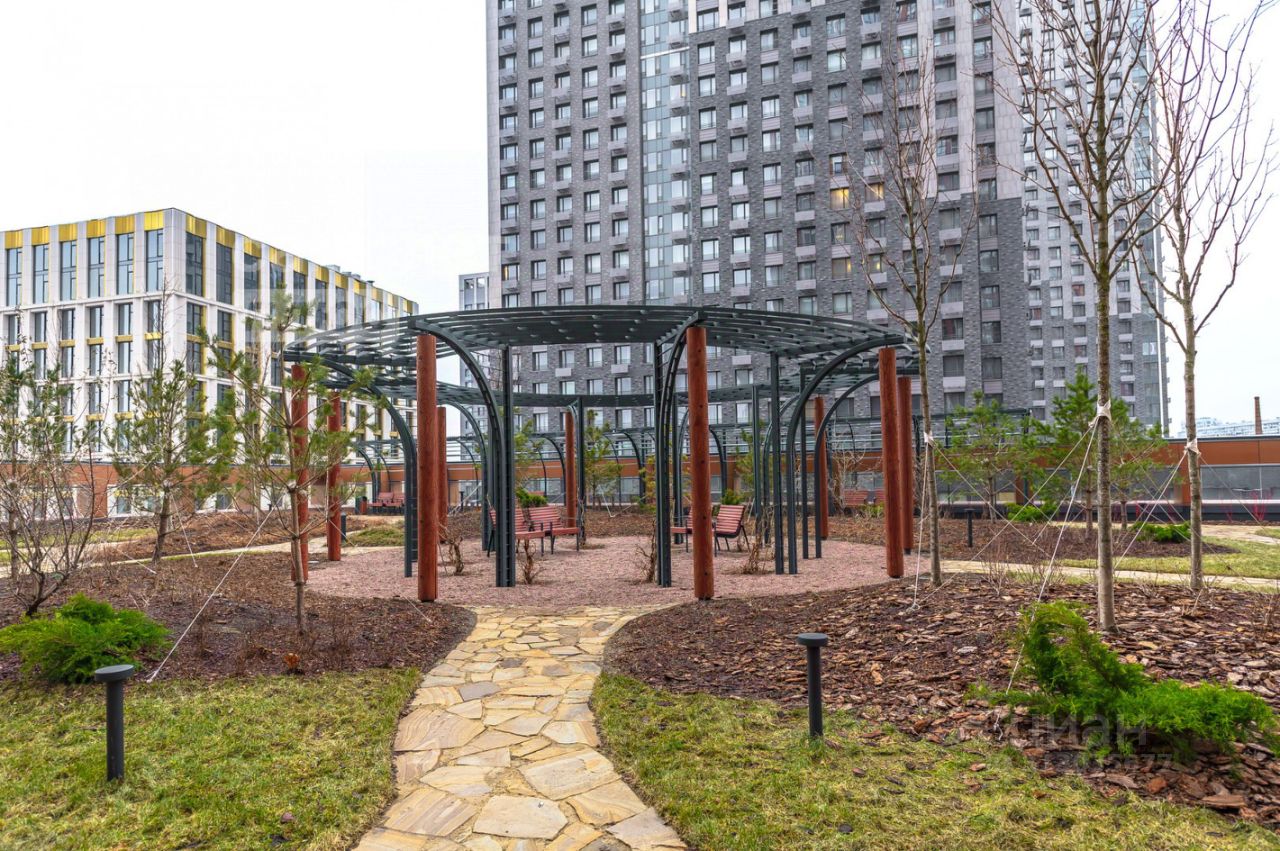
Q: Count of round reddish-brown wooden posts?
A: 9